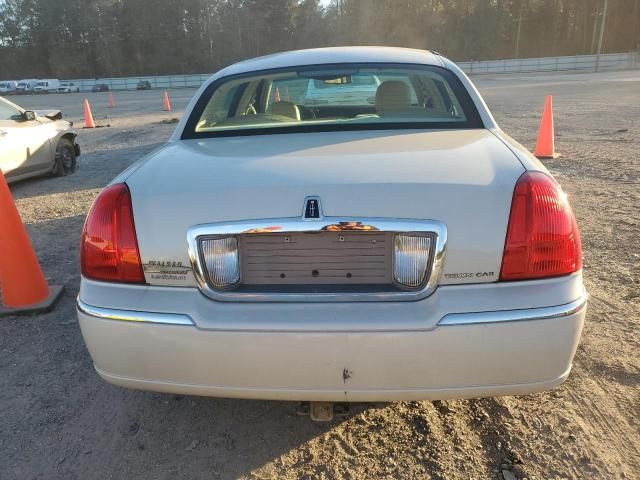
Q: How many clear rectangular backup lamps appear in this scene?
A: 2